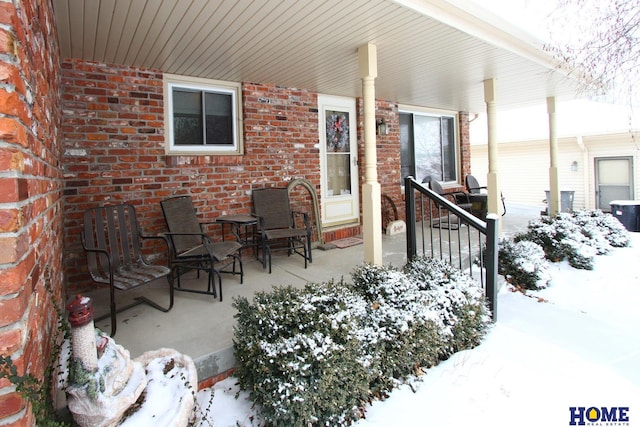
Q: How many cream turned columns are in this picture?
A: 3